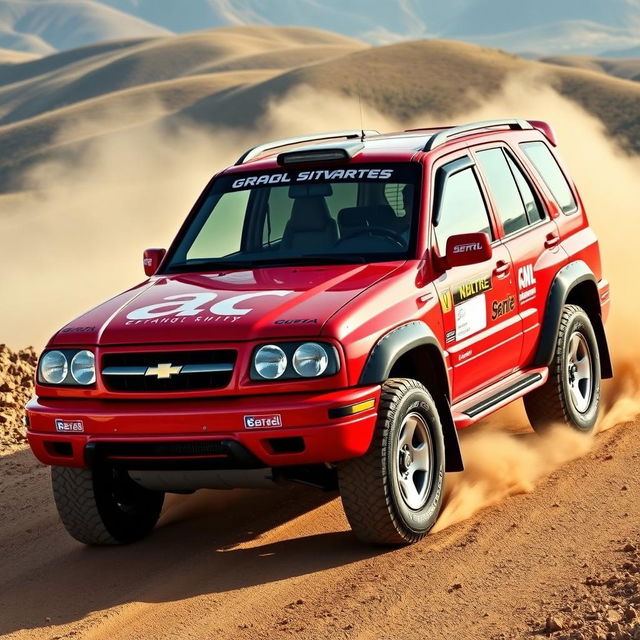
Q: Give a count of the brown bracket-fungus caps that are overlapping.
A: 0